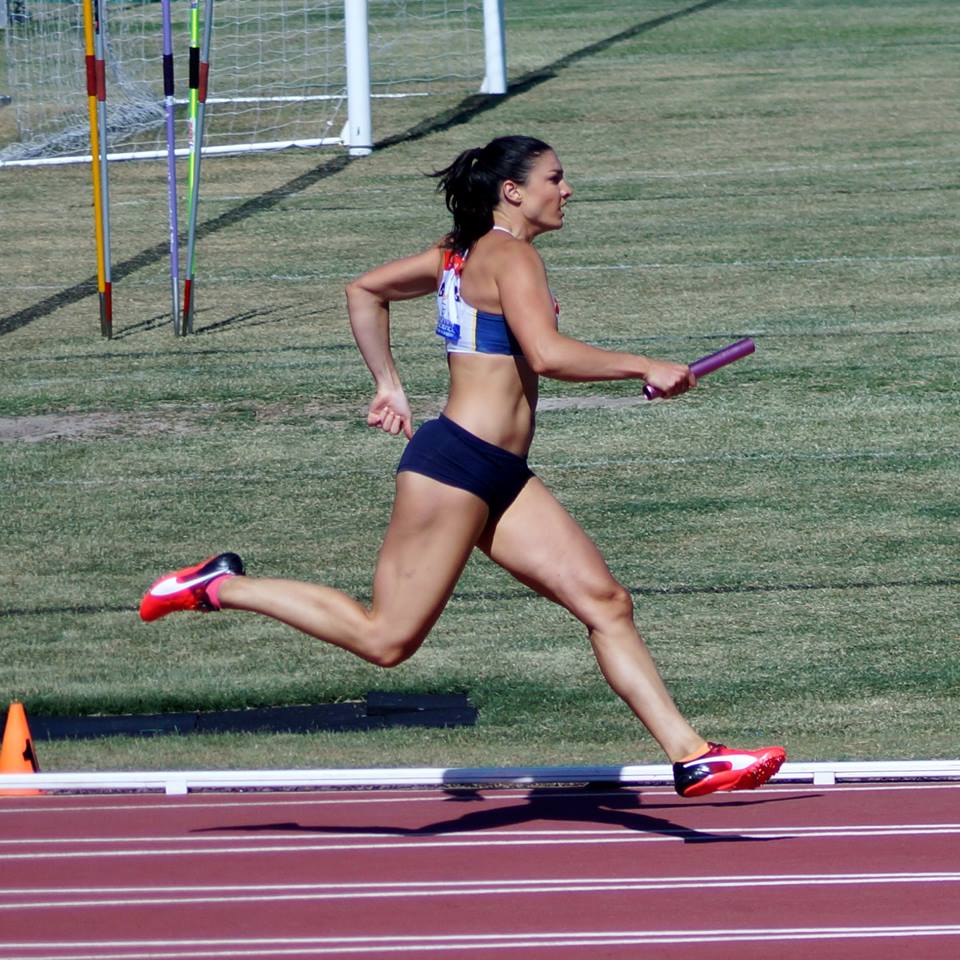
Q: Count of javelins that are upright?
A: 5